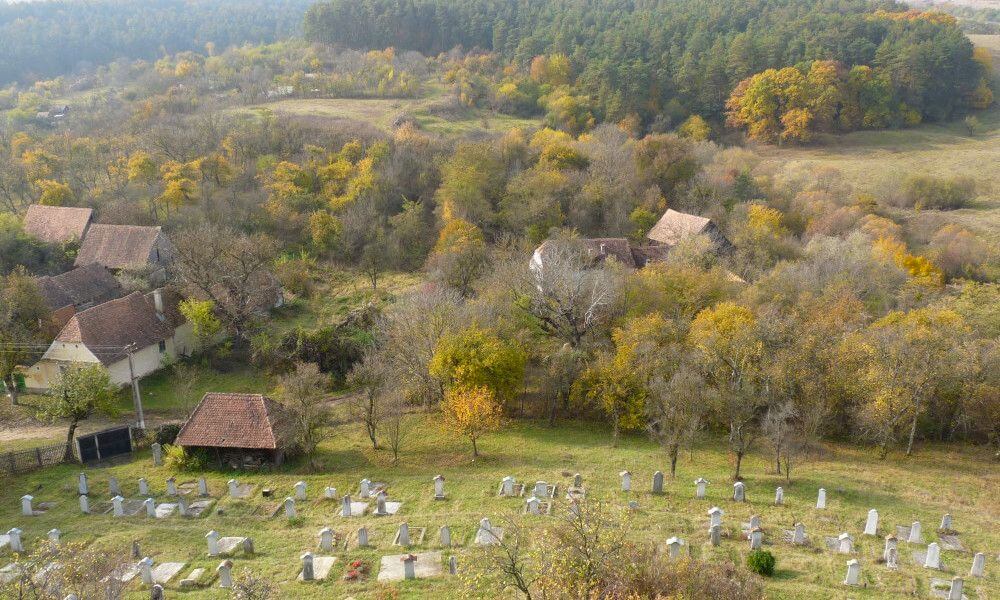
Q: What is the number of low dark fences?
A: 1